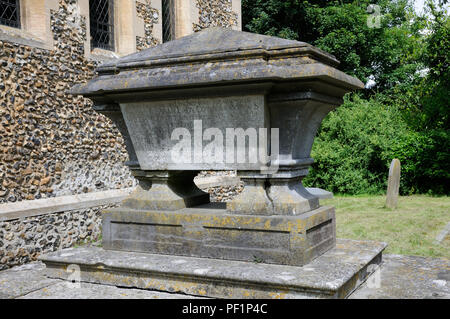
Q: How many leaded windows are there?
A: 3